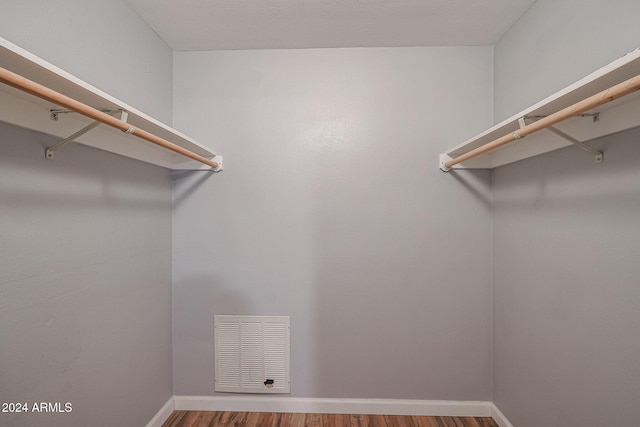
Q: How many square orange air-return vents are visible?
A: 0